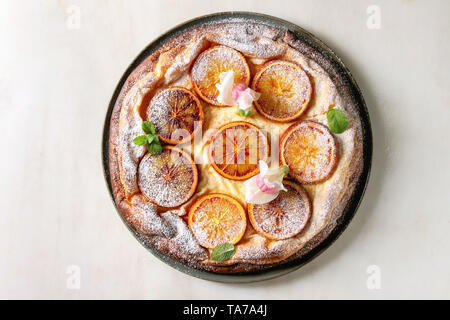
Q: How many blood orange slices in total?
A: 8